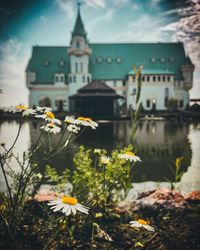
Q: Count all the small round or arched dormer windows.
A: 8